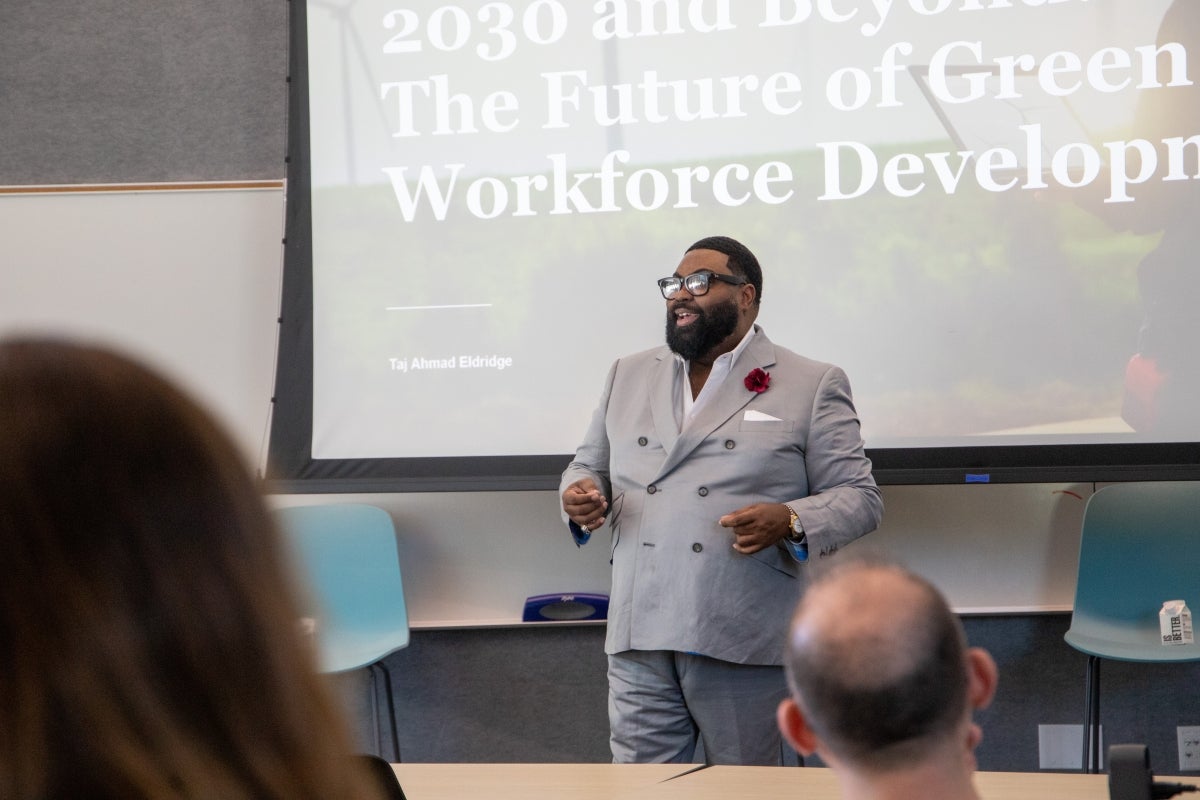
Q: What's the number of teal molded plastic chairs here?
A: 2